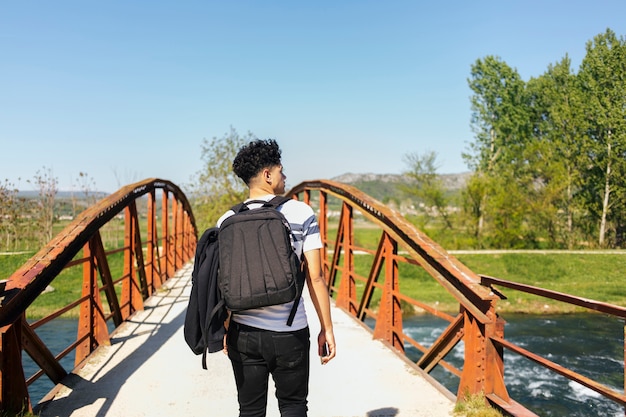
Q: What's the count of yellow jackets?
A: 0